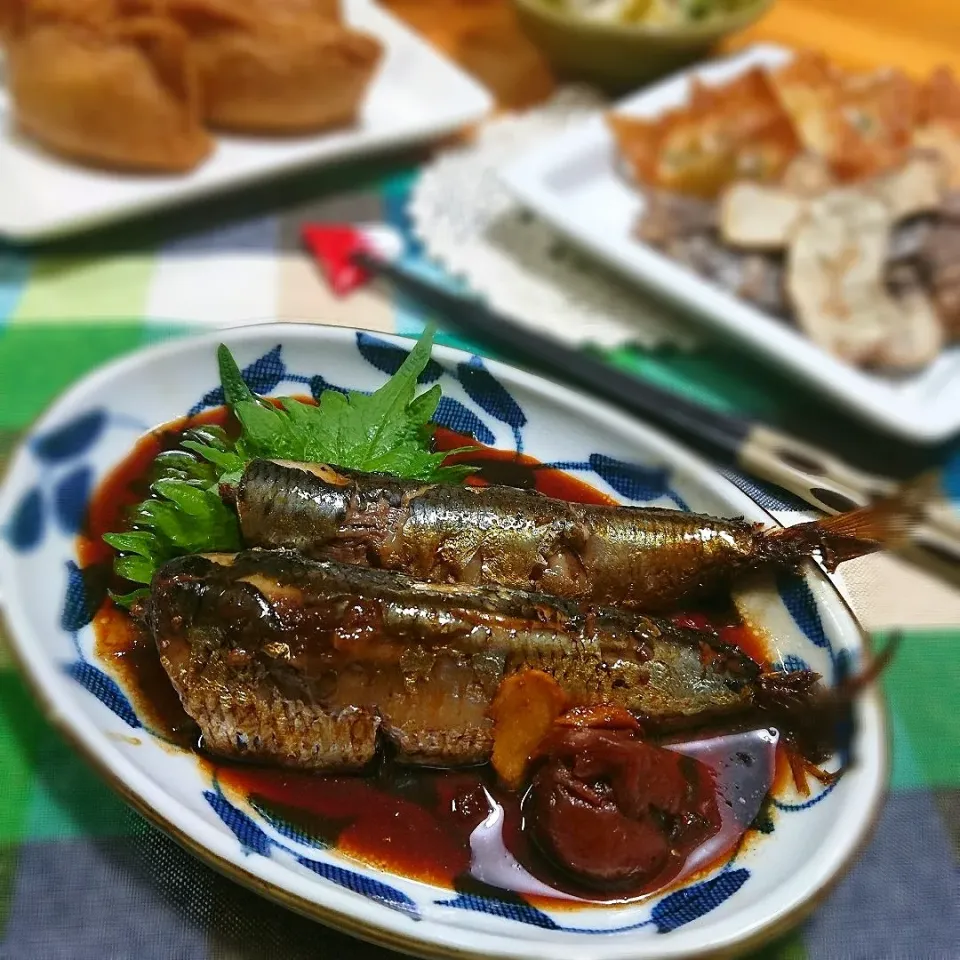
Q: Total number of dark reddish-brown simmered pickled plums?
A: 1